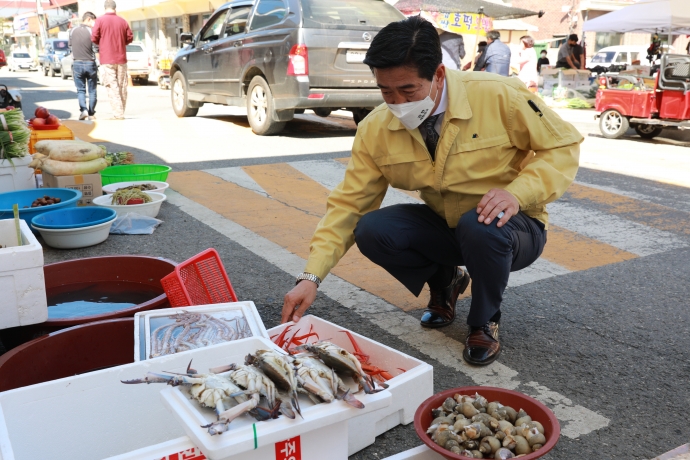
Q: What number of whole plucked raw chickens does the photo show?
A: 0